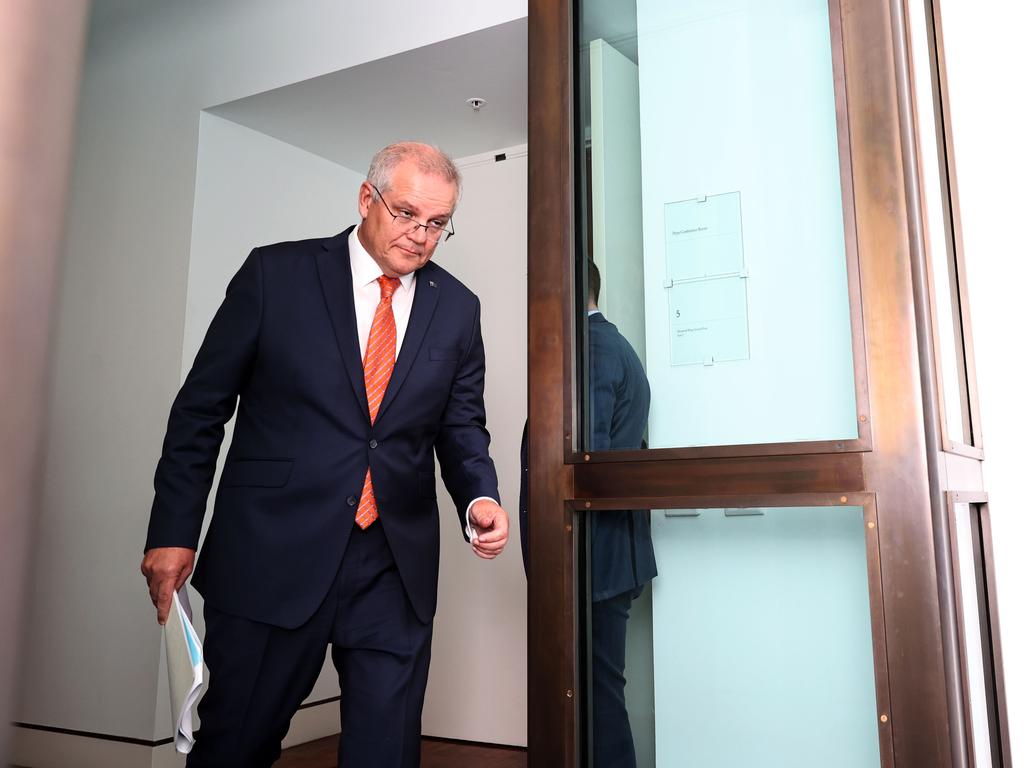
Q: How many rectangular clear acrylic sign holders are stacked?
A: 2